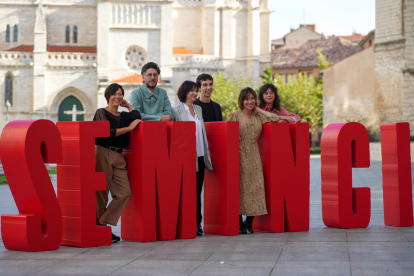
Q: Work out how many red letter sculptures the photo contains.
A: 7